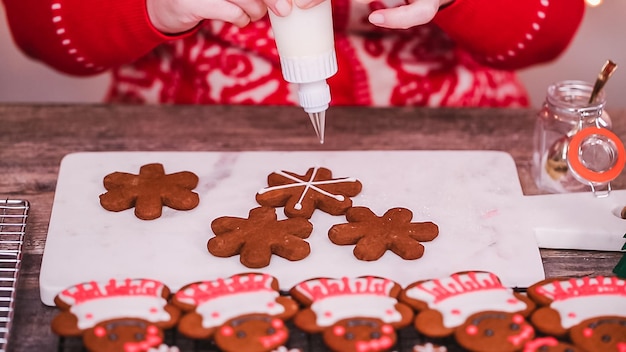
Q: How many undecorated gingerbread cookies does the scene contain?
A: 3